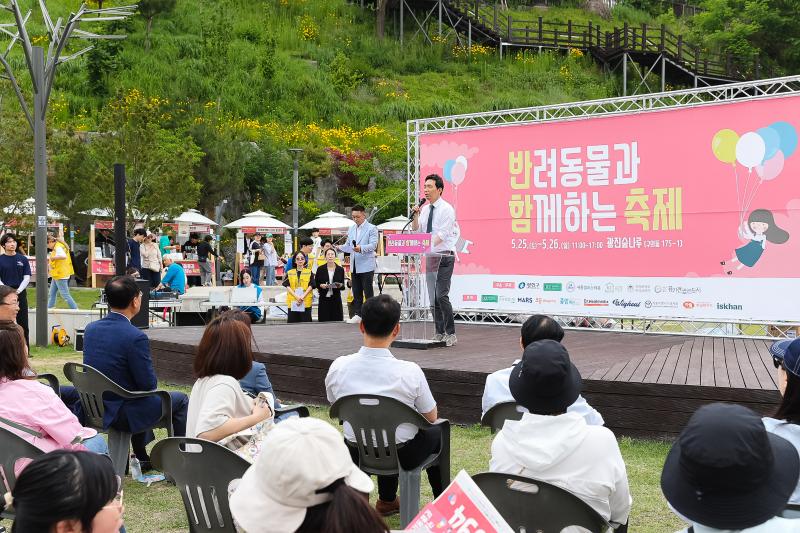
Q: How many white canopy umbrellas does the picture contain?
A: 6